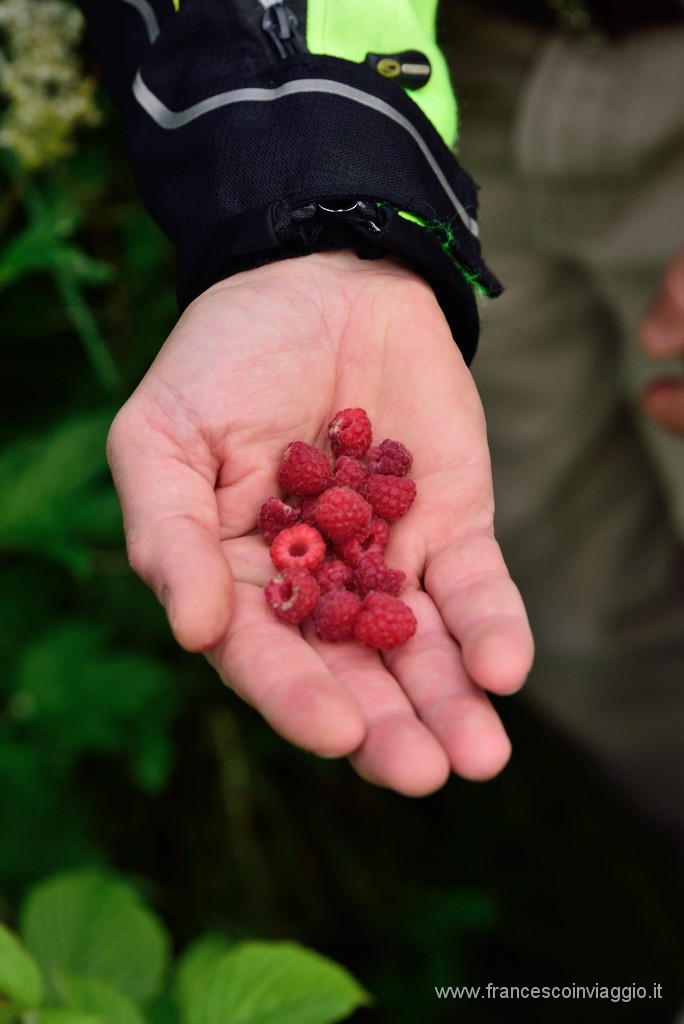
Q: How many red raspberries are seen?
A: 15